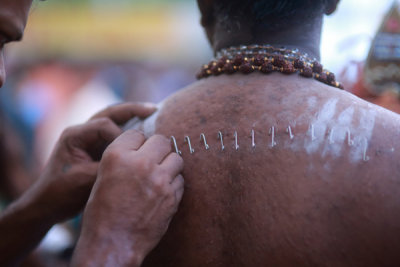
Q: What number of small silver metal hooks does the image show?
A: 12